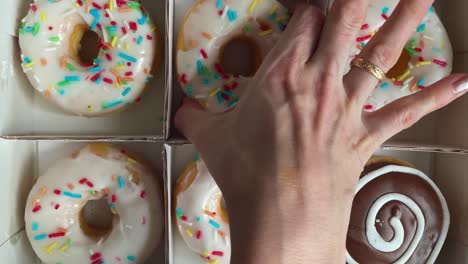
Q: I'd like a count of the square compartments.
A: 6